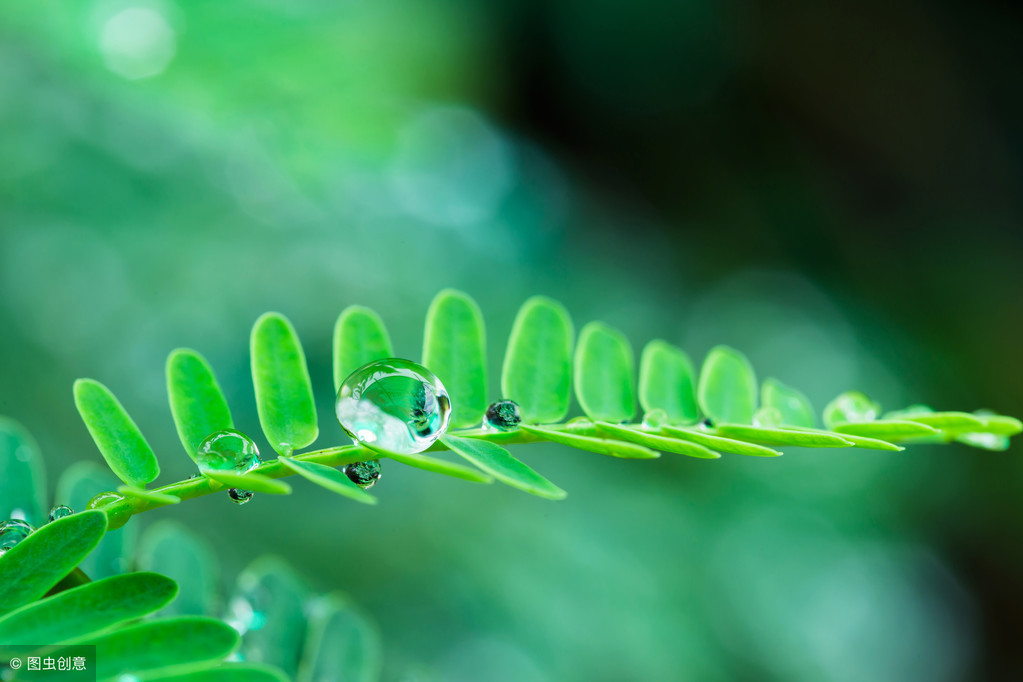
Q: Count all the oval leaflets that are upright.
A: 10